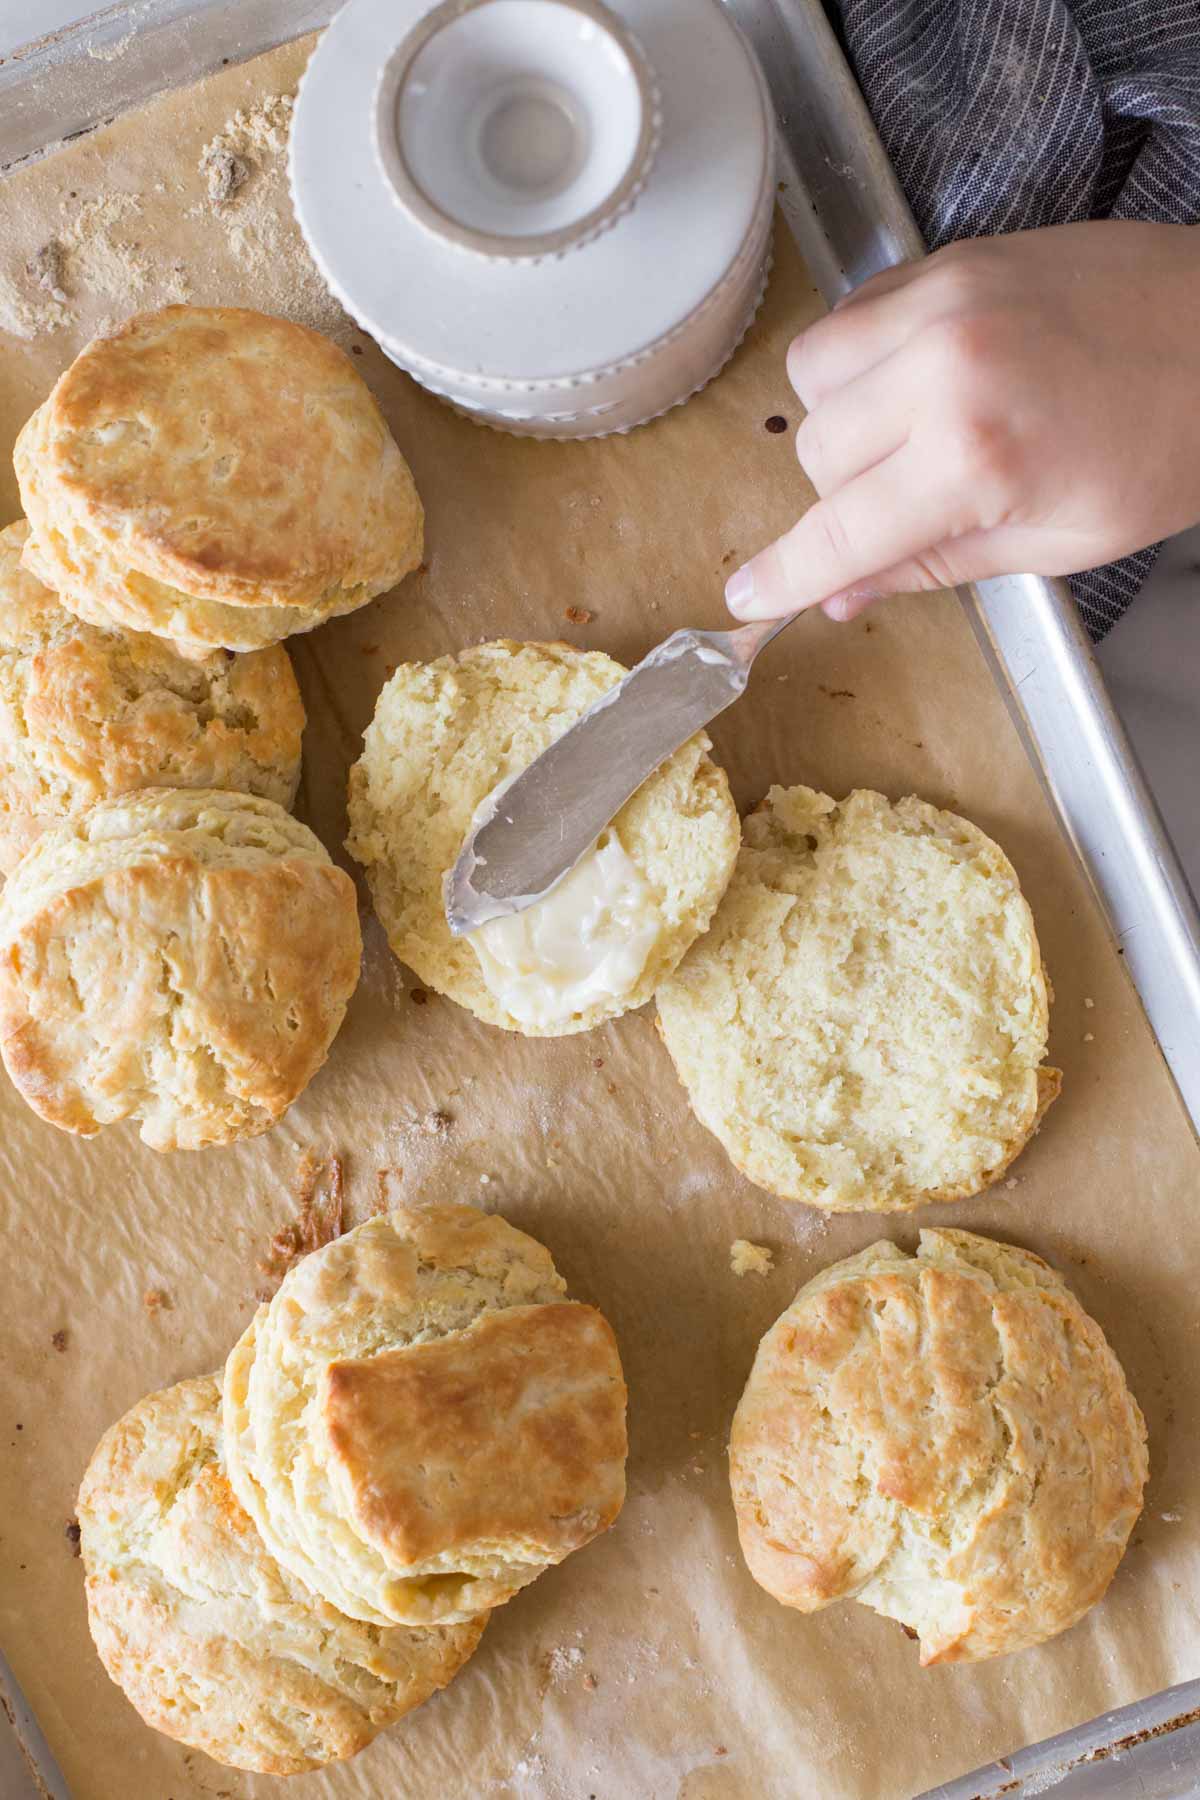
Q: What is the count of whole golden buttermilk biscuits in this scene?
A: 6